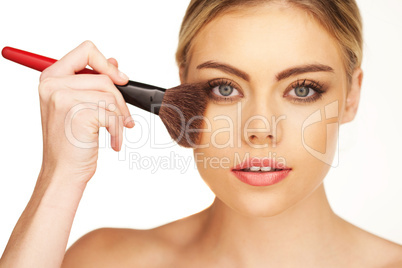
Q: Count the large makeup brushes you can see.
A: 1